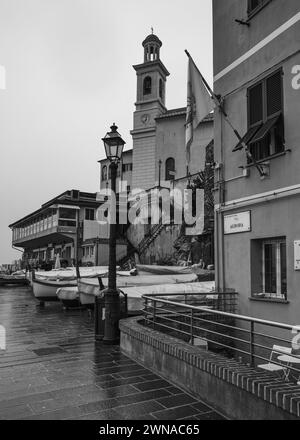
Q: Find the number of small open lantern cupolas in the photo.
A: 1